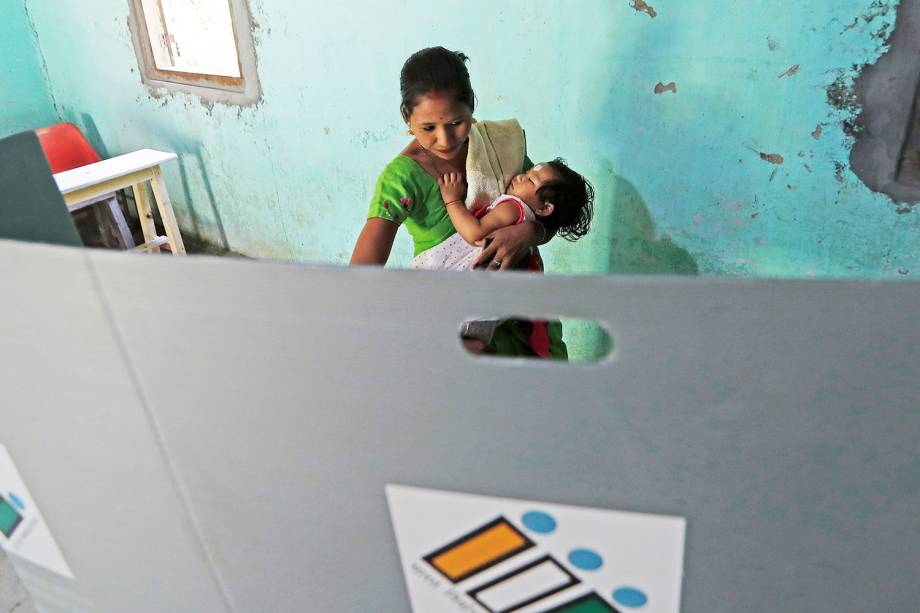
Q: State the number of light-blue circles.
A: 4